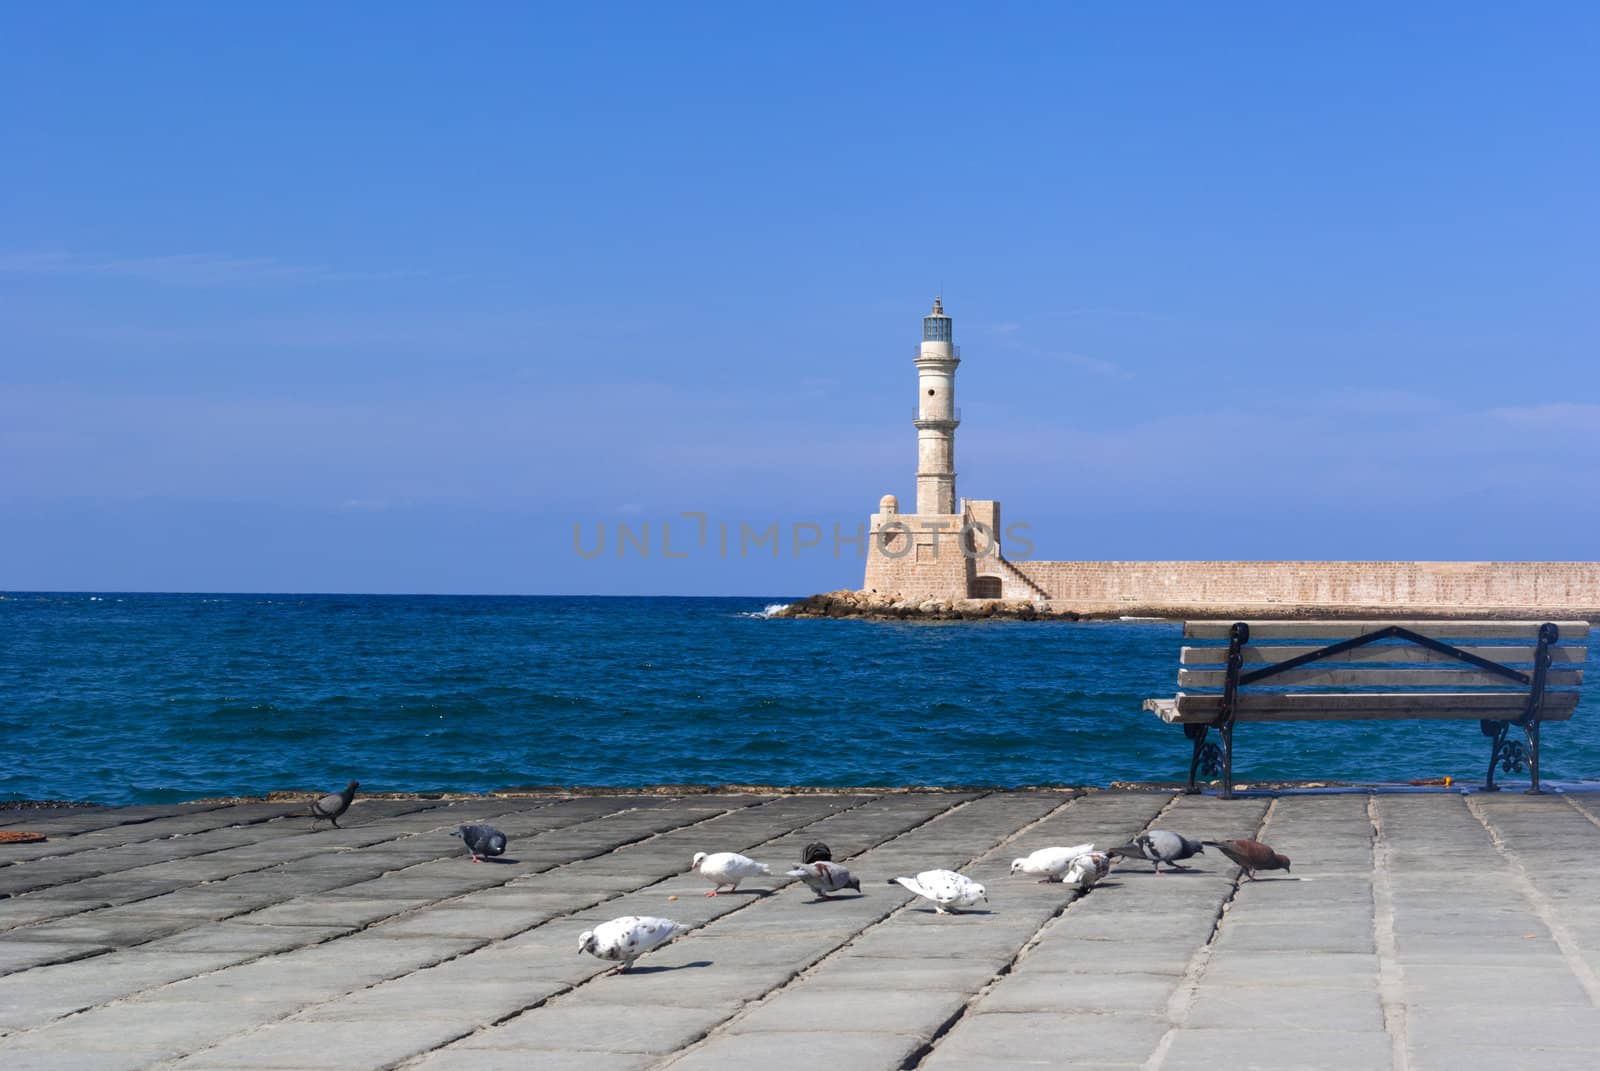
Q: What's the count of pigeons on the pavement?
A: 11